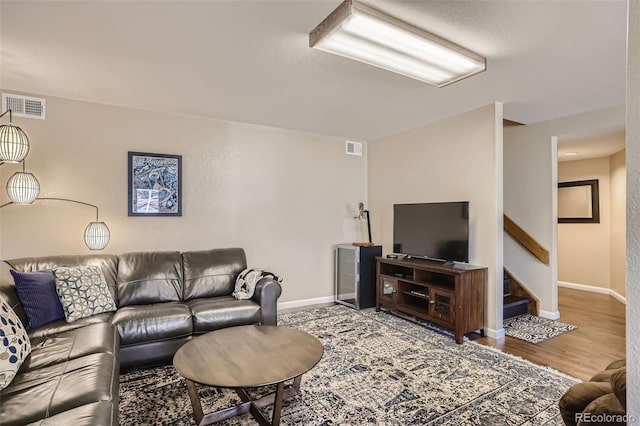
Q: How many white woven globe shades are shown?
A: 3